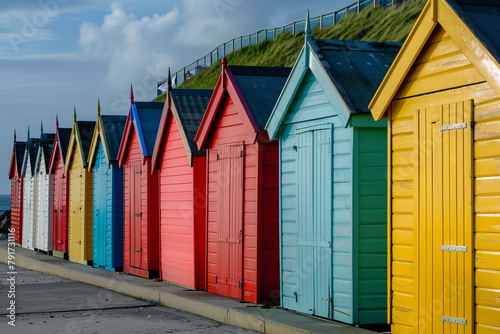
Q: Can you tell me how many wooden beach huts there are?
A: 11